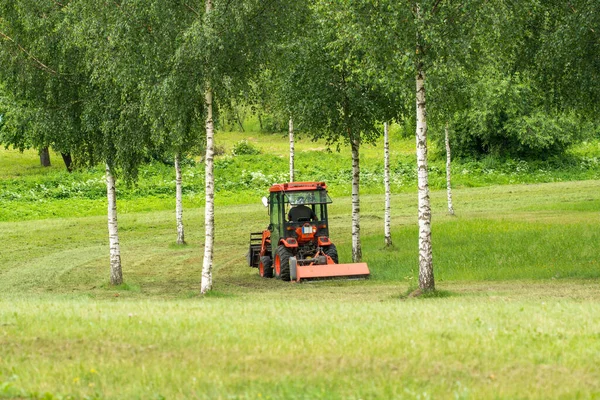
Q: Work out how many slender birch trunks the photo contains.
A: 8